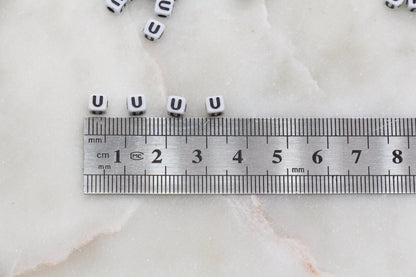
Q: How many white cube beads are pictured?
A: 9